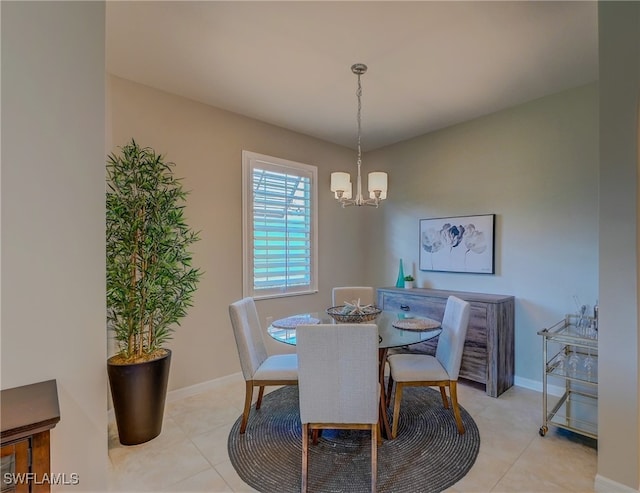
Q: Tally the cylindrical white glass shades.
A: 4